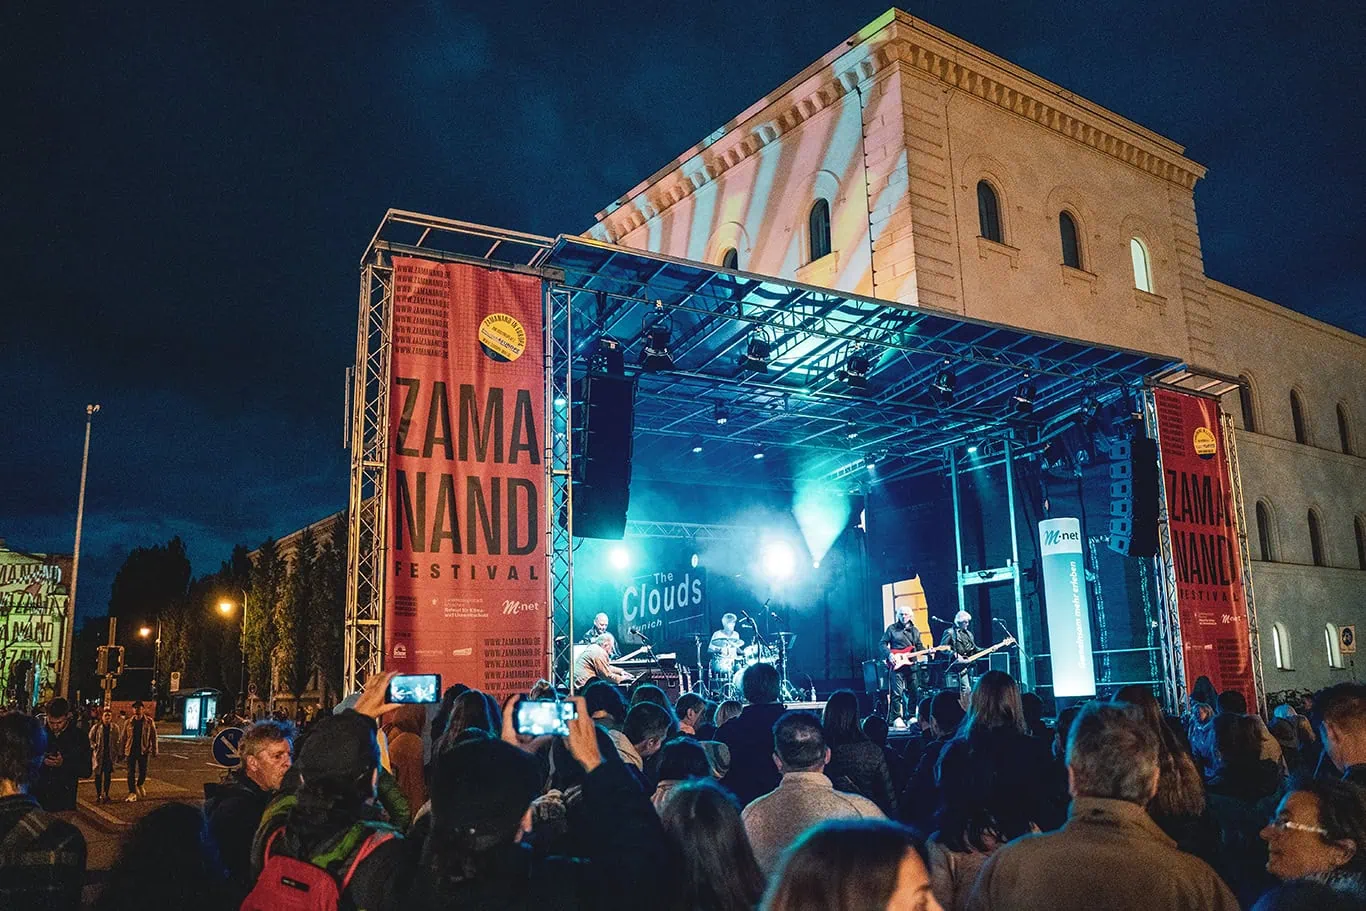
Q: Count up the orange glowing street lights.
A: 2